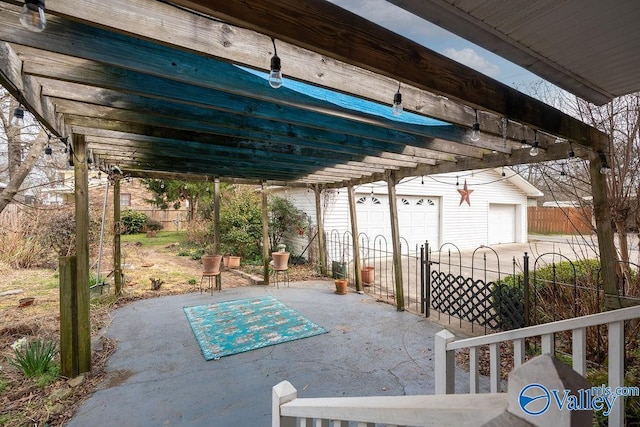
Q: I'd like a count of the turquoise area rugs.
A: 1